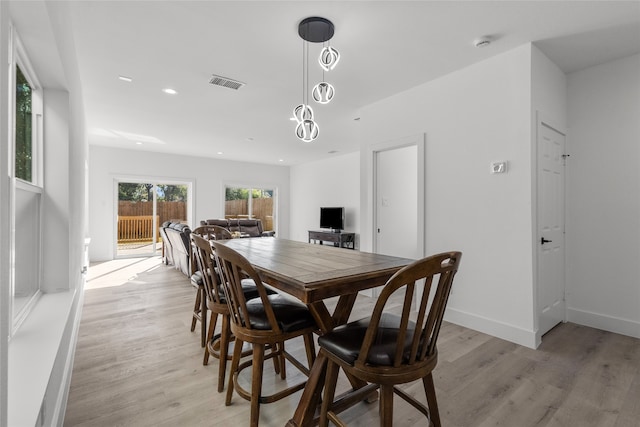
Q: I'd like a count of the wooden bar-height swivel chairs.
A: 4